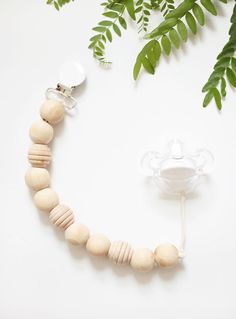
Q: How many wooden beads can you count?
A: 11